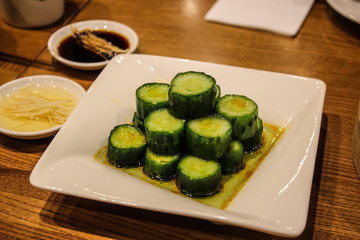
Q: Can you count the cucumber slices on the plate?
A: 12